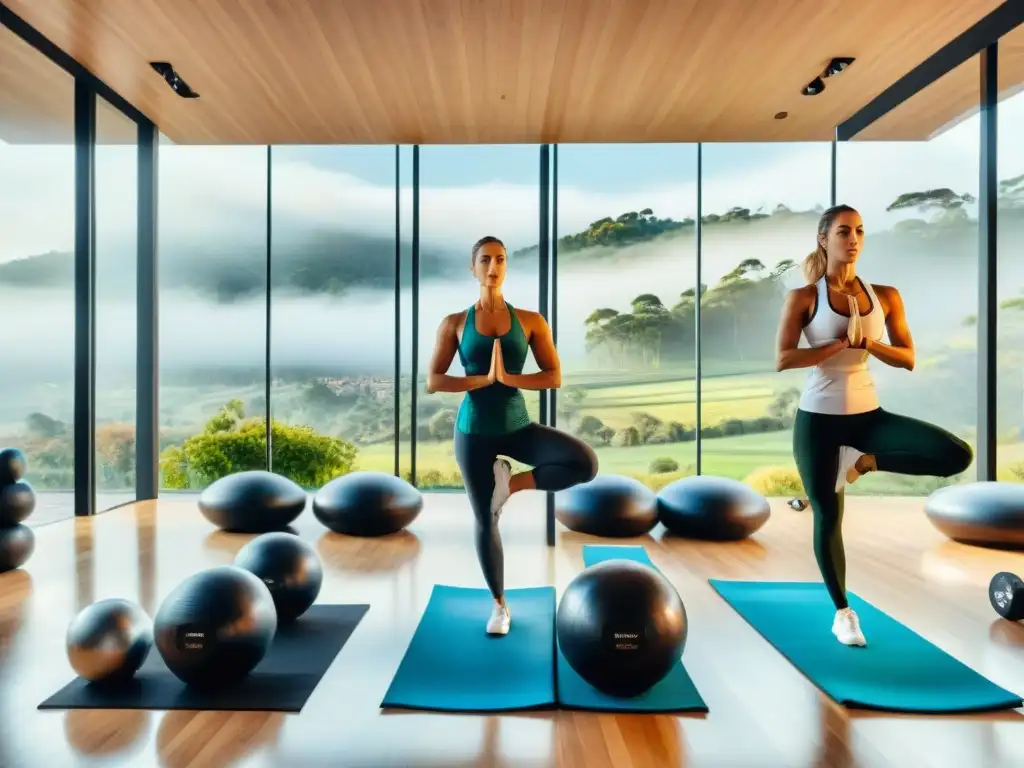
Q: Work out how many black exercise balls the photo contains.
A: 12